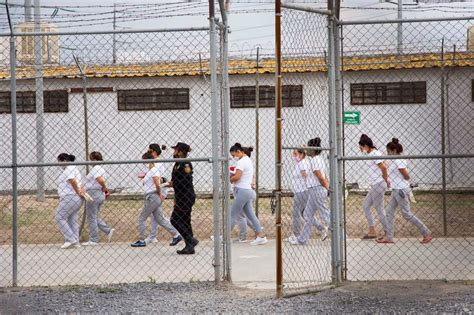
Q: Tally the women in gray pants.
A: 10